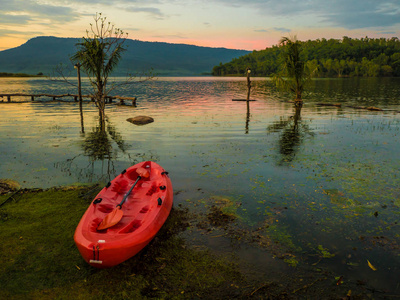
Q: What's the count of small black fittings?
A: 6